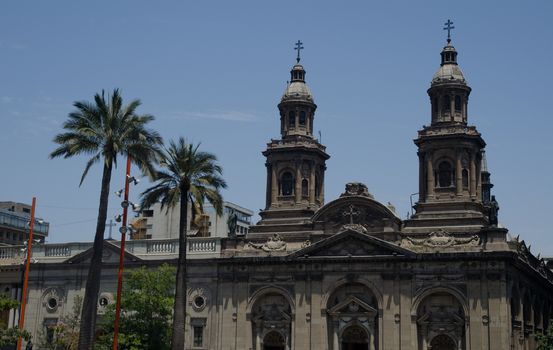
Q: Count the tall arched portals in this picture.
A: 3